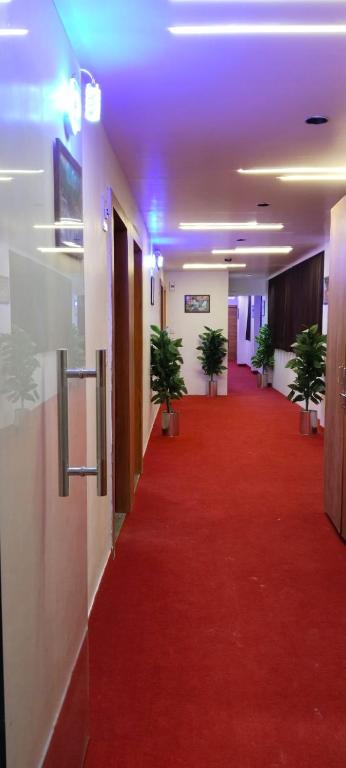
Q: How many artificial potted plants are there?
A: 4